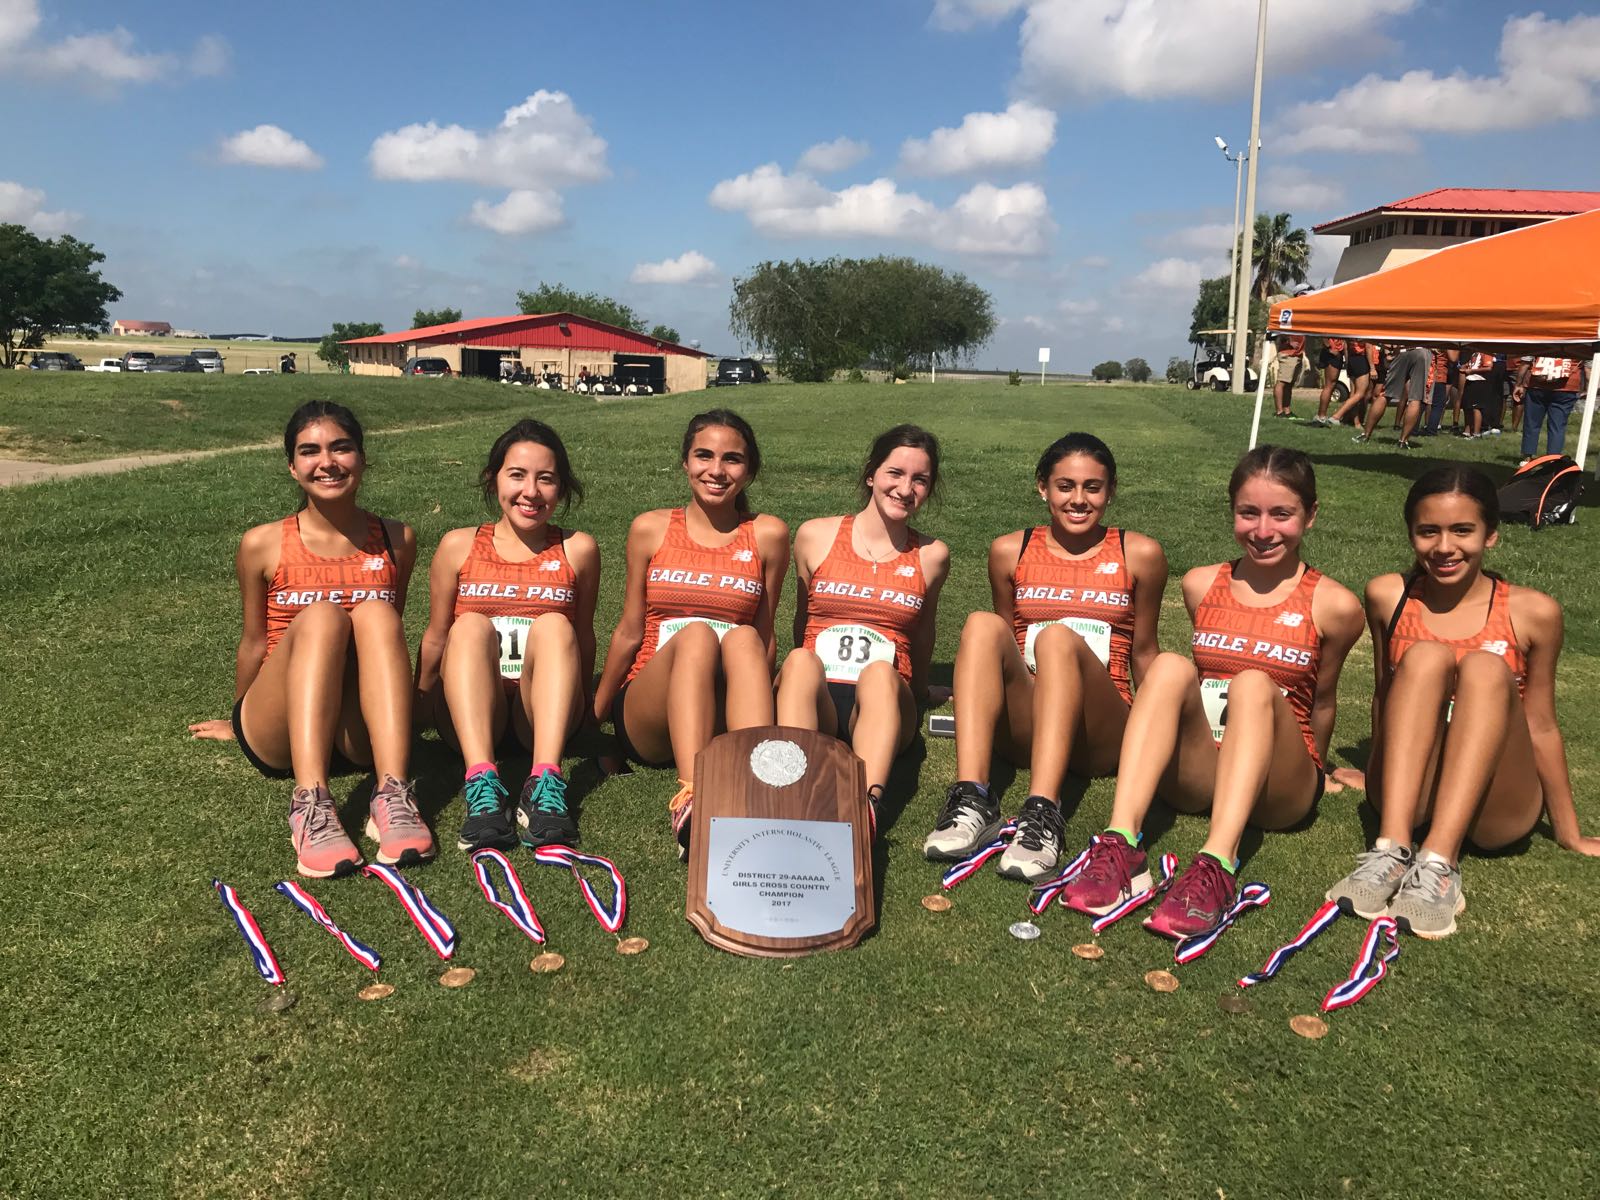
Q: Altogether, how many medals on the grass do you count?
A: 11